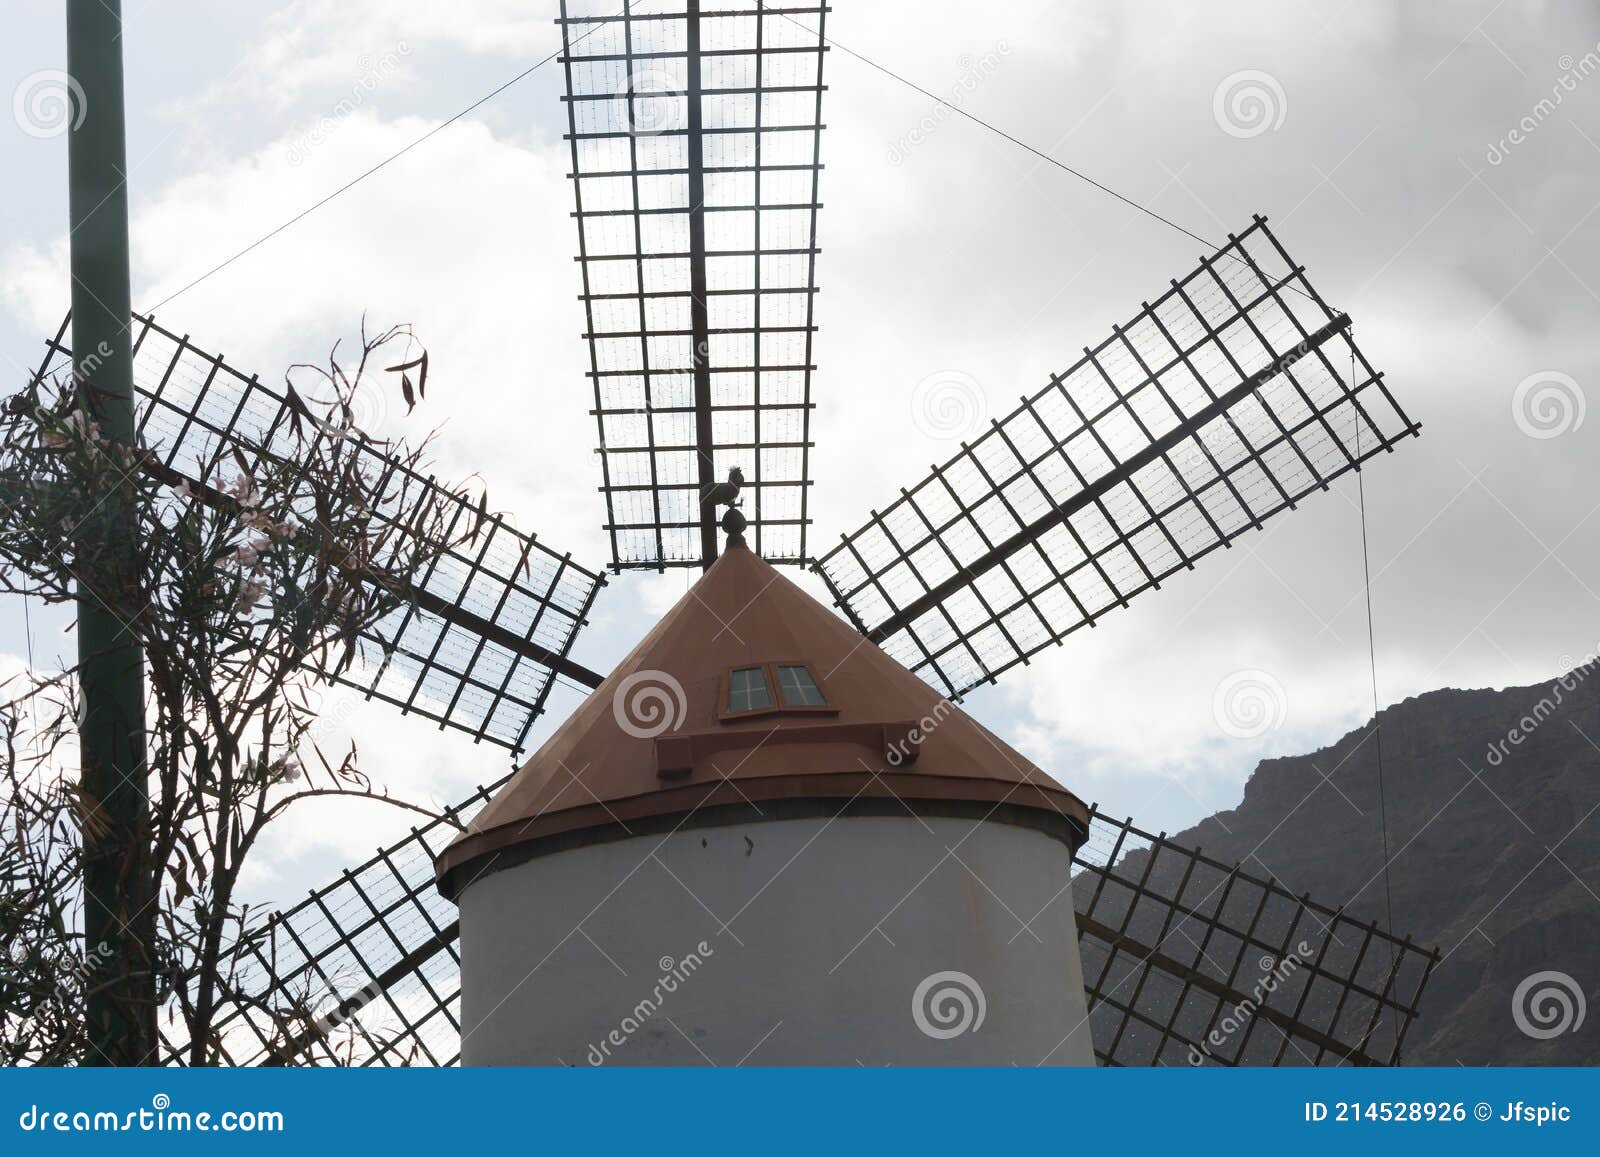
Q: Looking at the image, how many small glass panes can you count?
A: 8